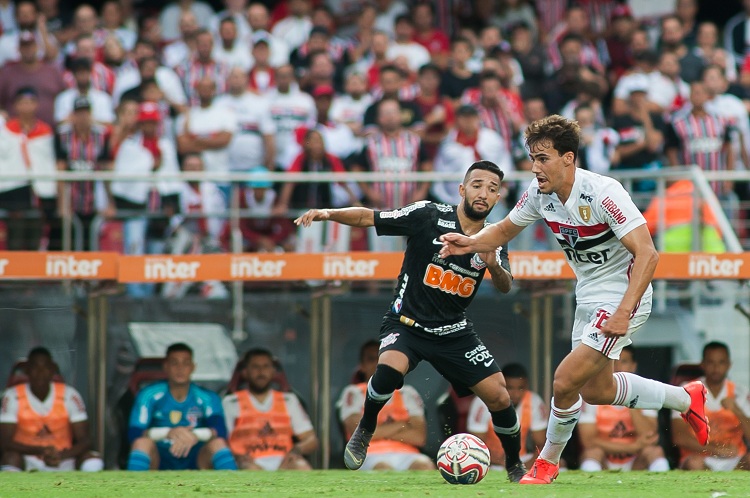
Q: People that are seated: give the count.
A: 7